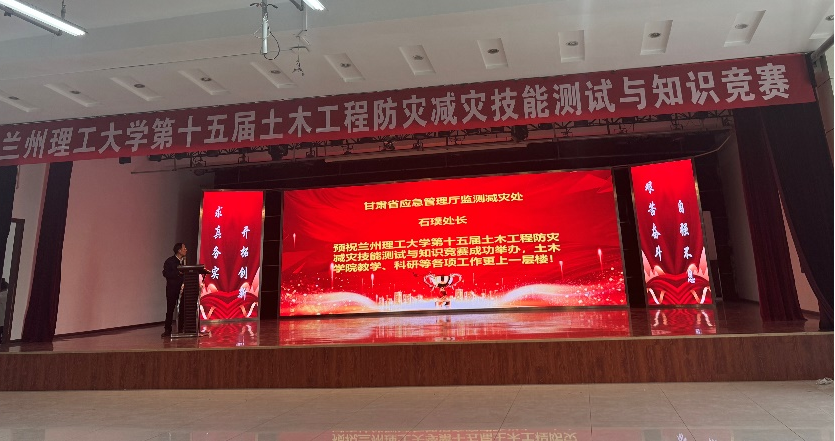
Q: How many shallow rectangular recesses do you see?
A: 12